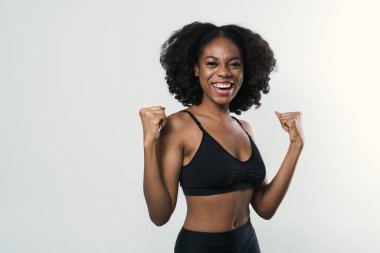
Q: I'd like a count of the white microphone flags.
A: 0